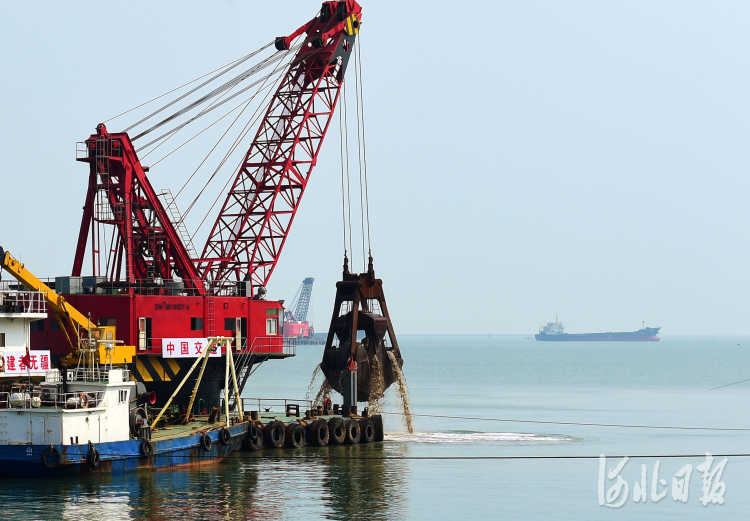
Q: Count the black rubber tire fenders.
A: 14